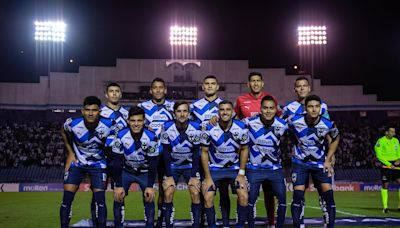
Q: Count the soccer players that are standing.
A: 11